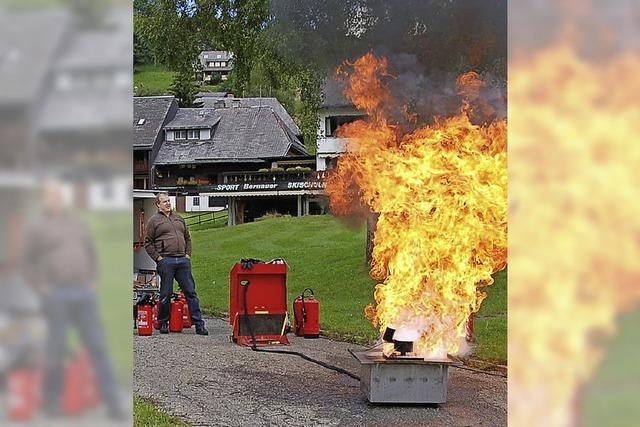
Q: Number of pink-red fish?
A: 0